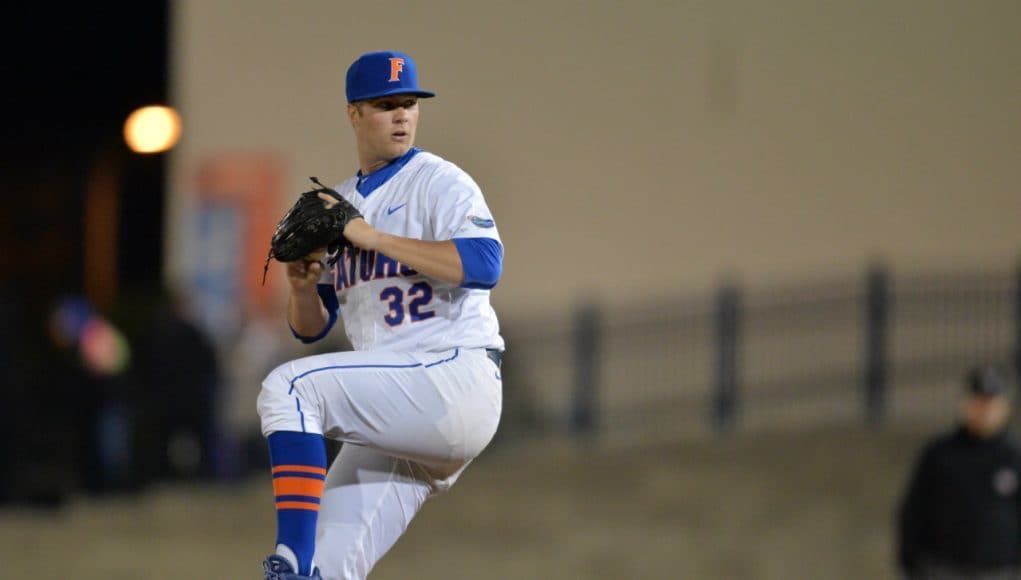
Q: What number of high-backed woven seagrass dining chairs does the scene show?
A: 0